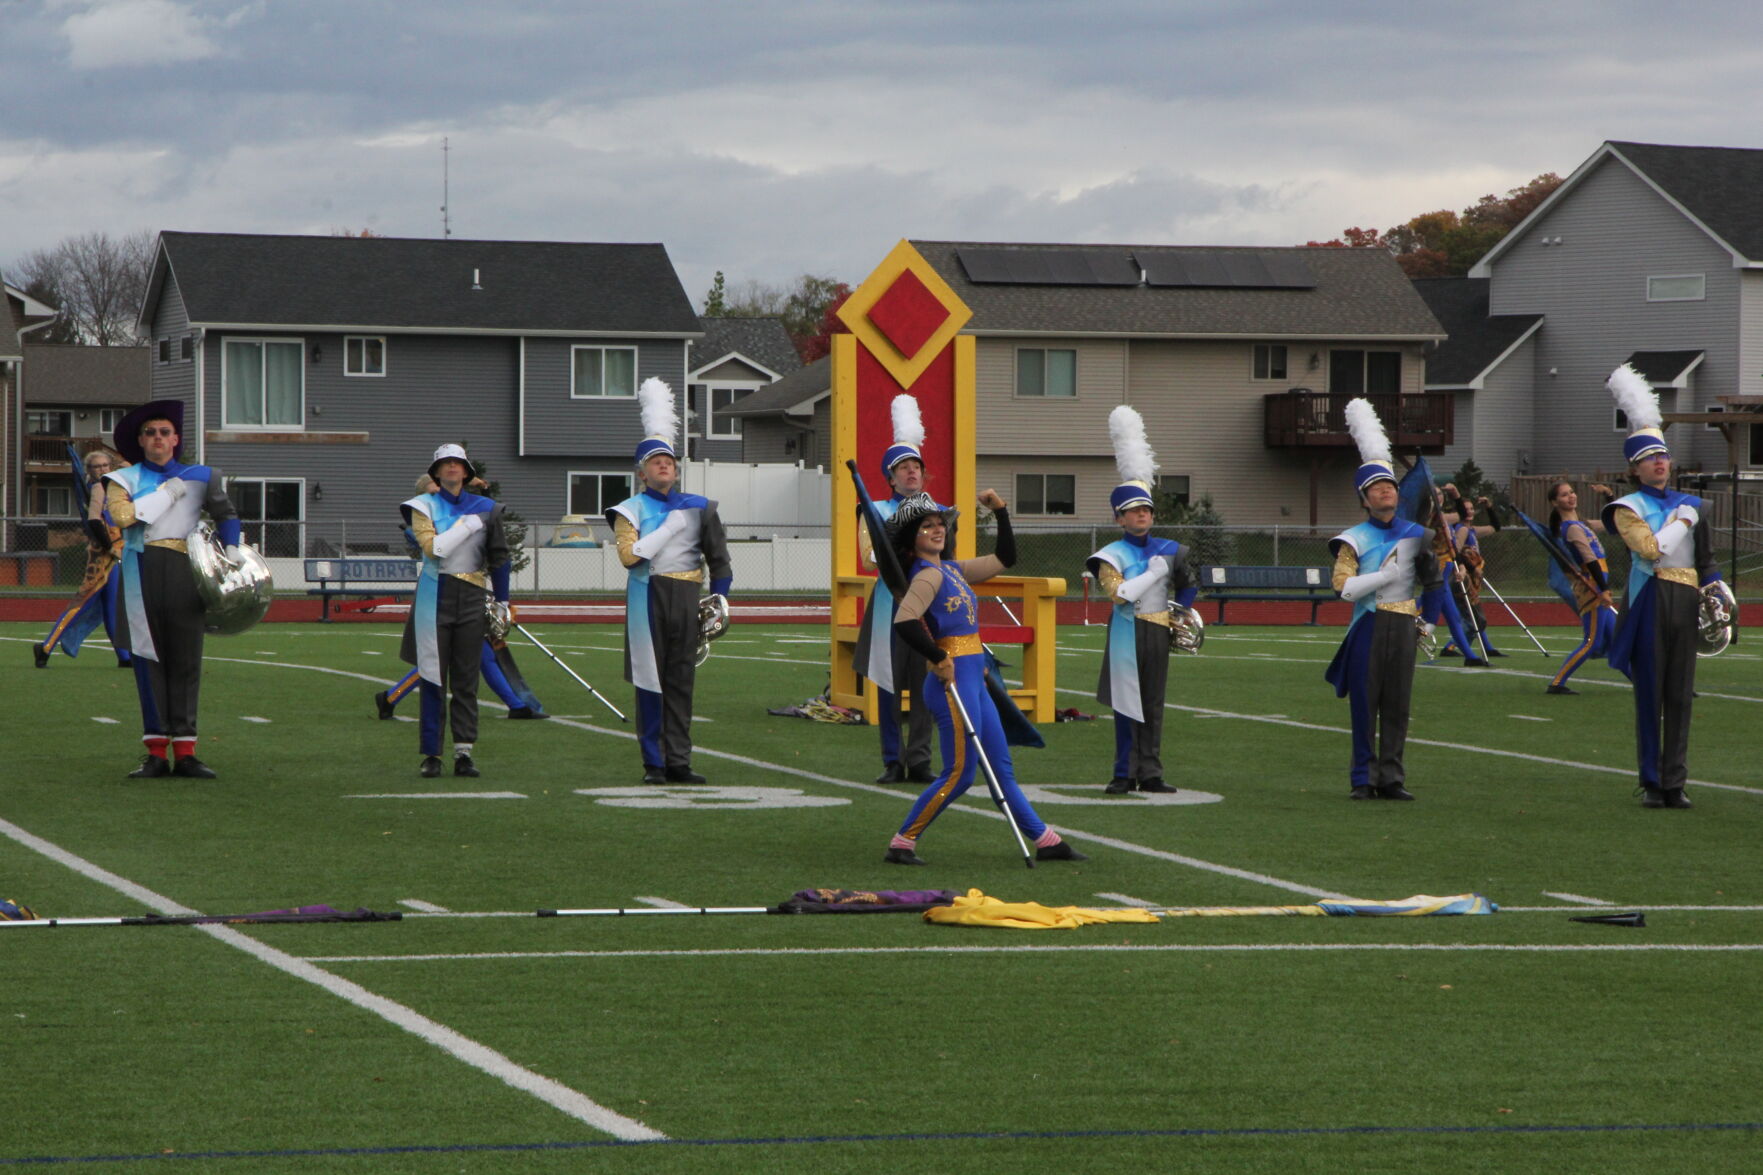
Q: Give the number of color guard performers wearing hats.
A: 1